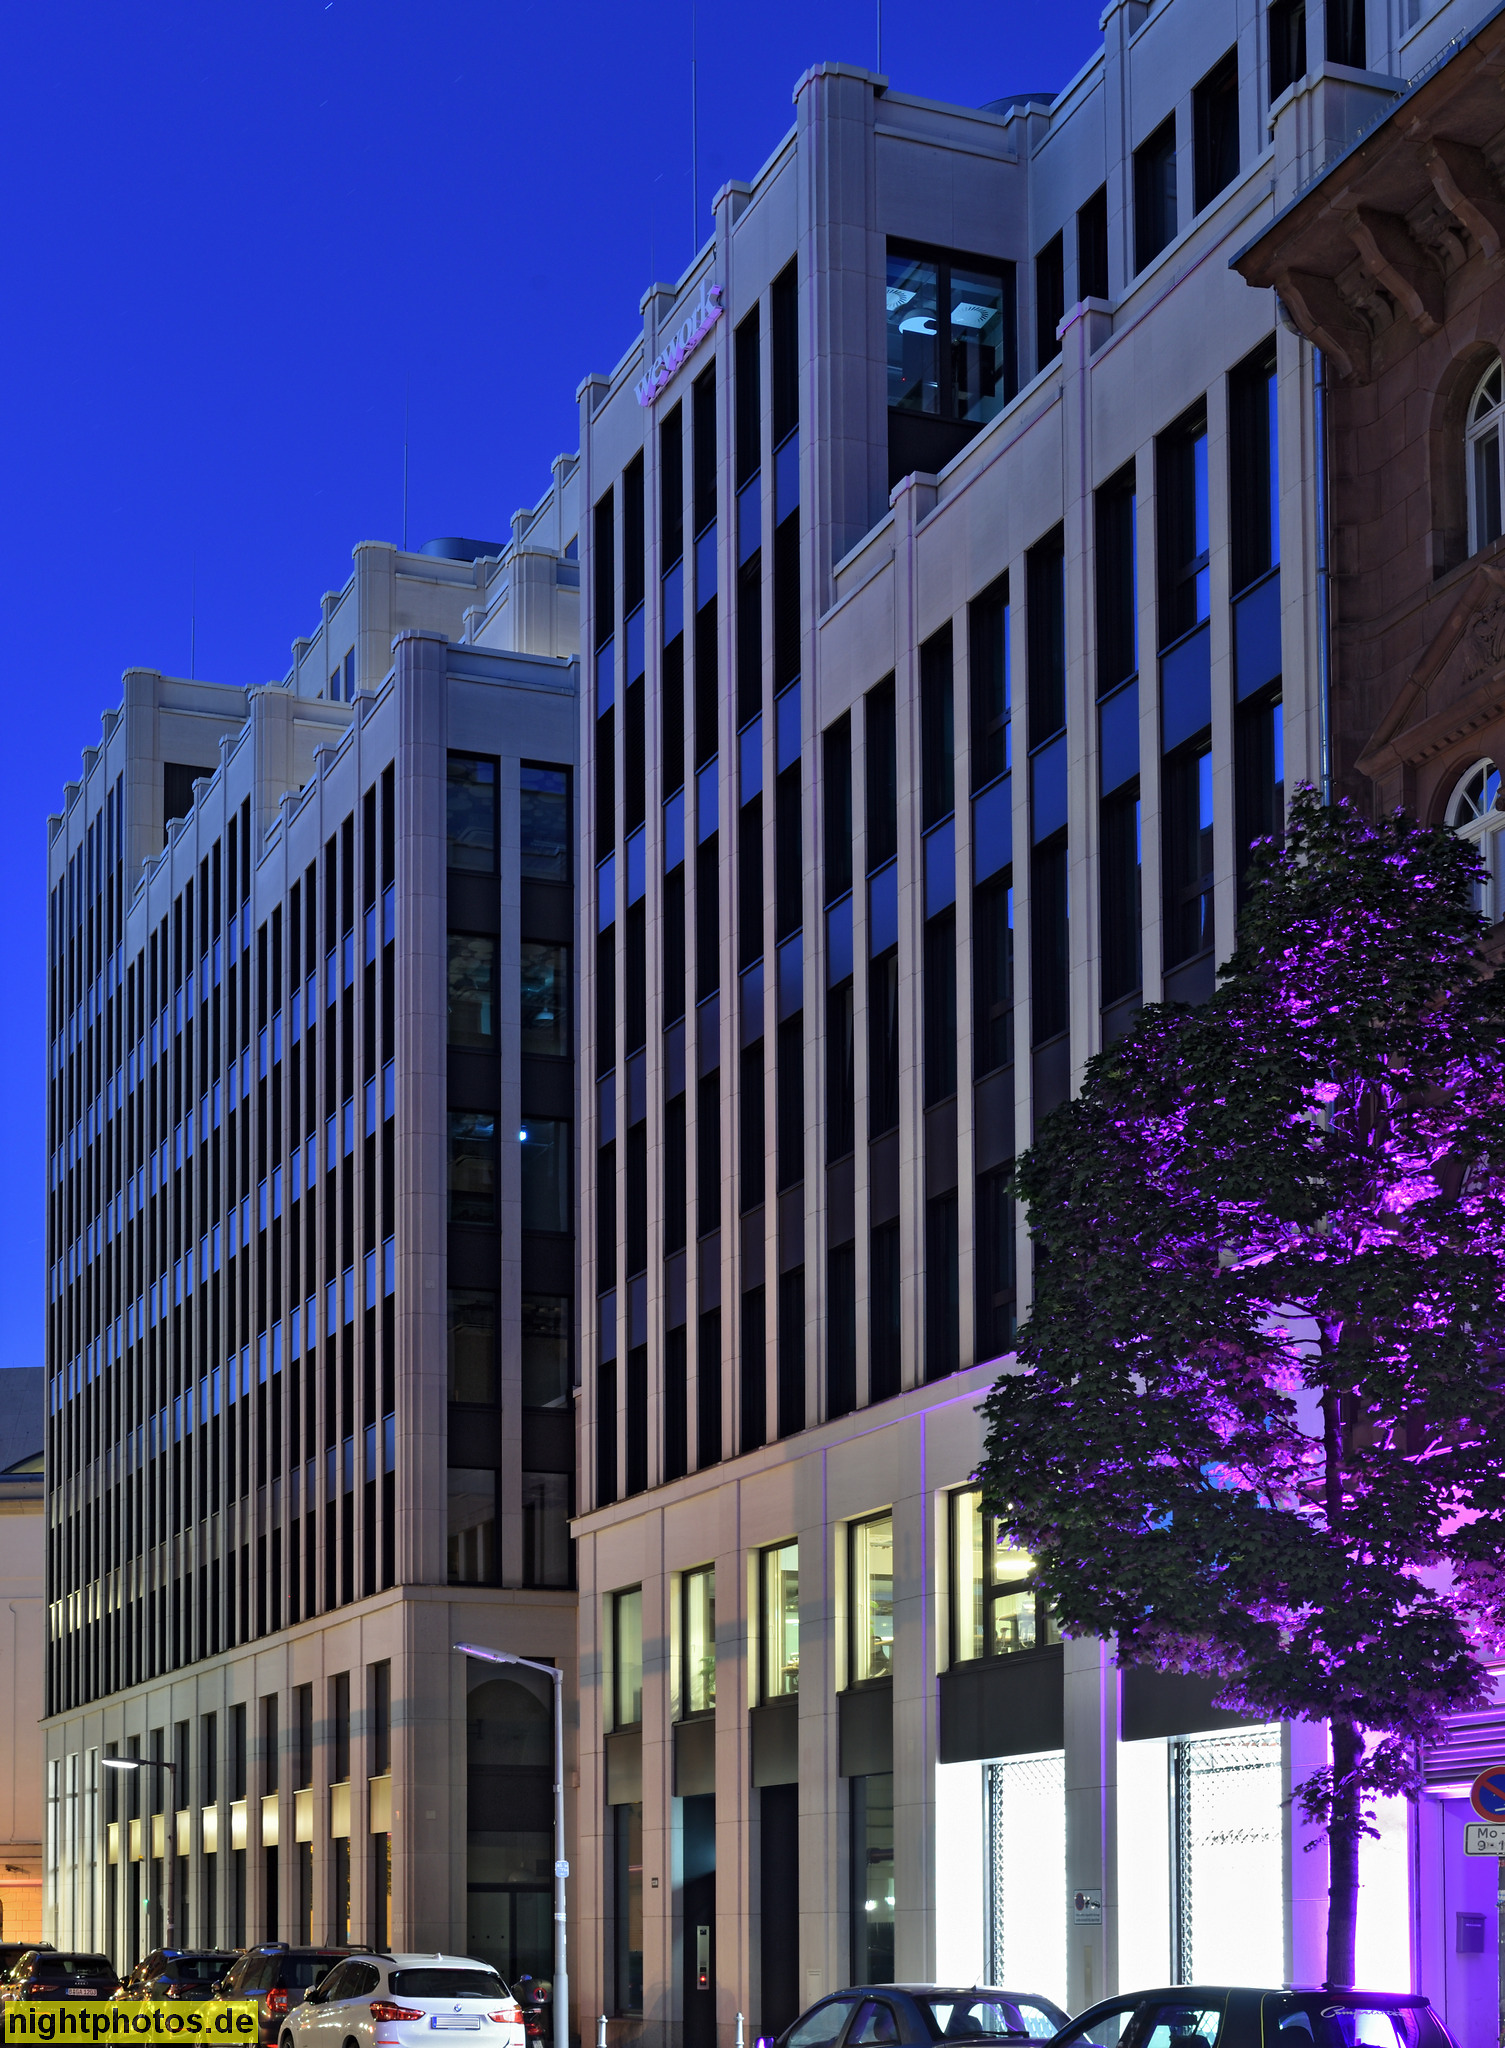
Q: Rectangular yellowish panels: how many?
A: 10